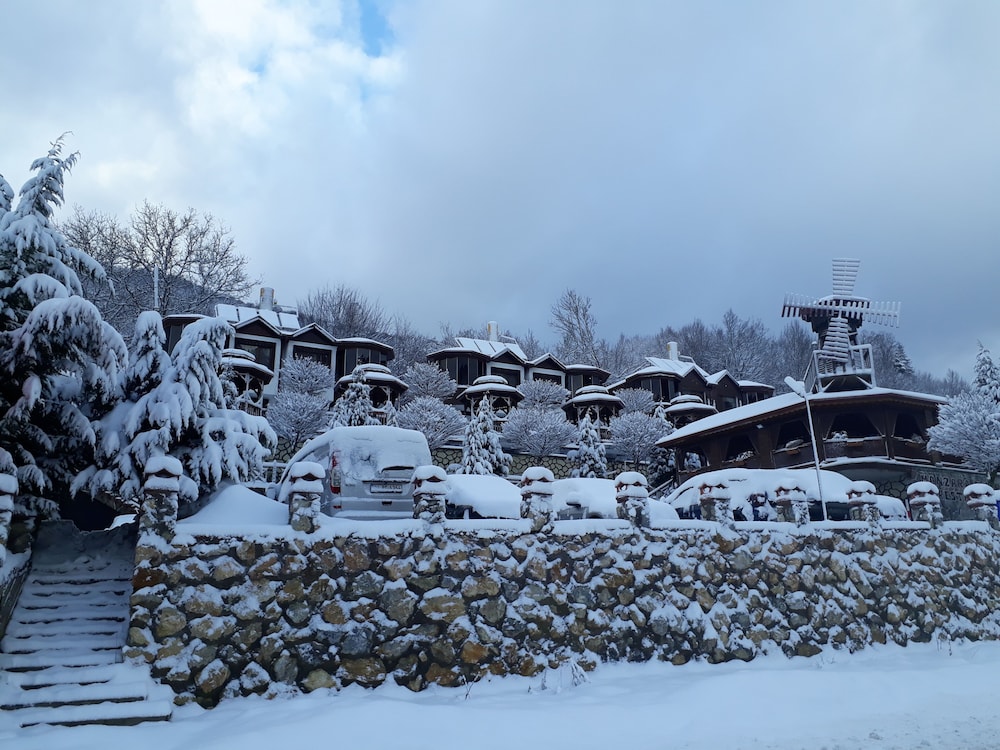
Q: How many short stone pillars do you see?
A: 11